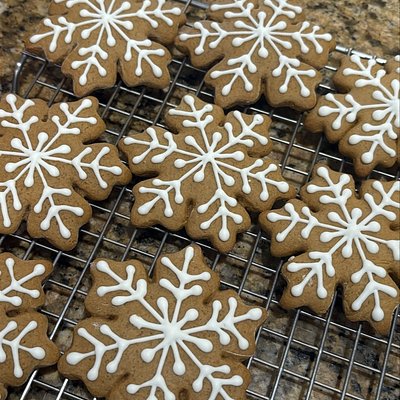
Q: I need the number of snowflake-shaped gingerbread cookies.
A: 8